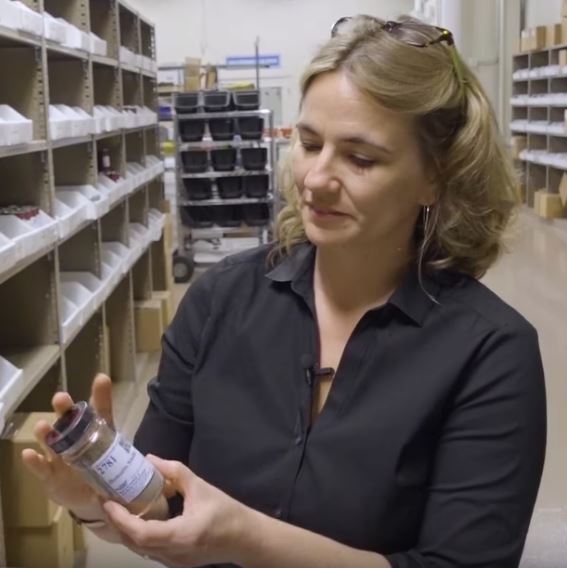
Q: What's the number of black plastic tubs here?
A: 15